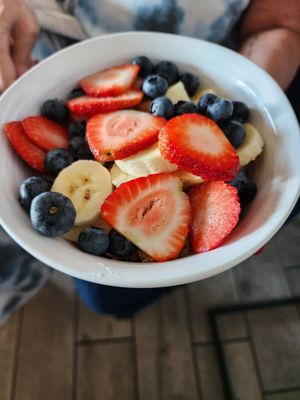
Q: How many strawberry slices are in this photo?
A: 8